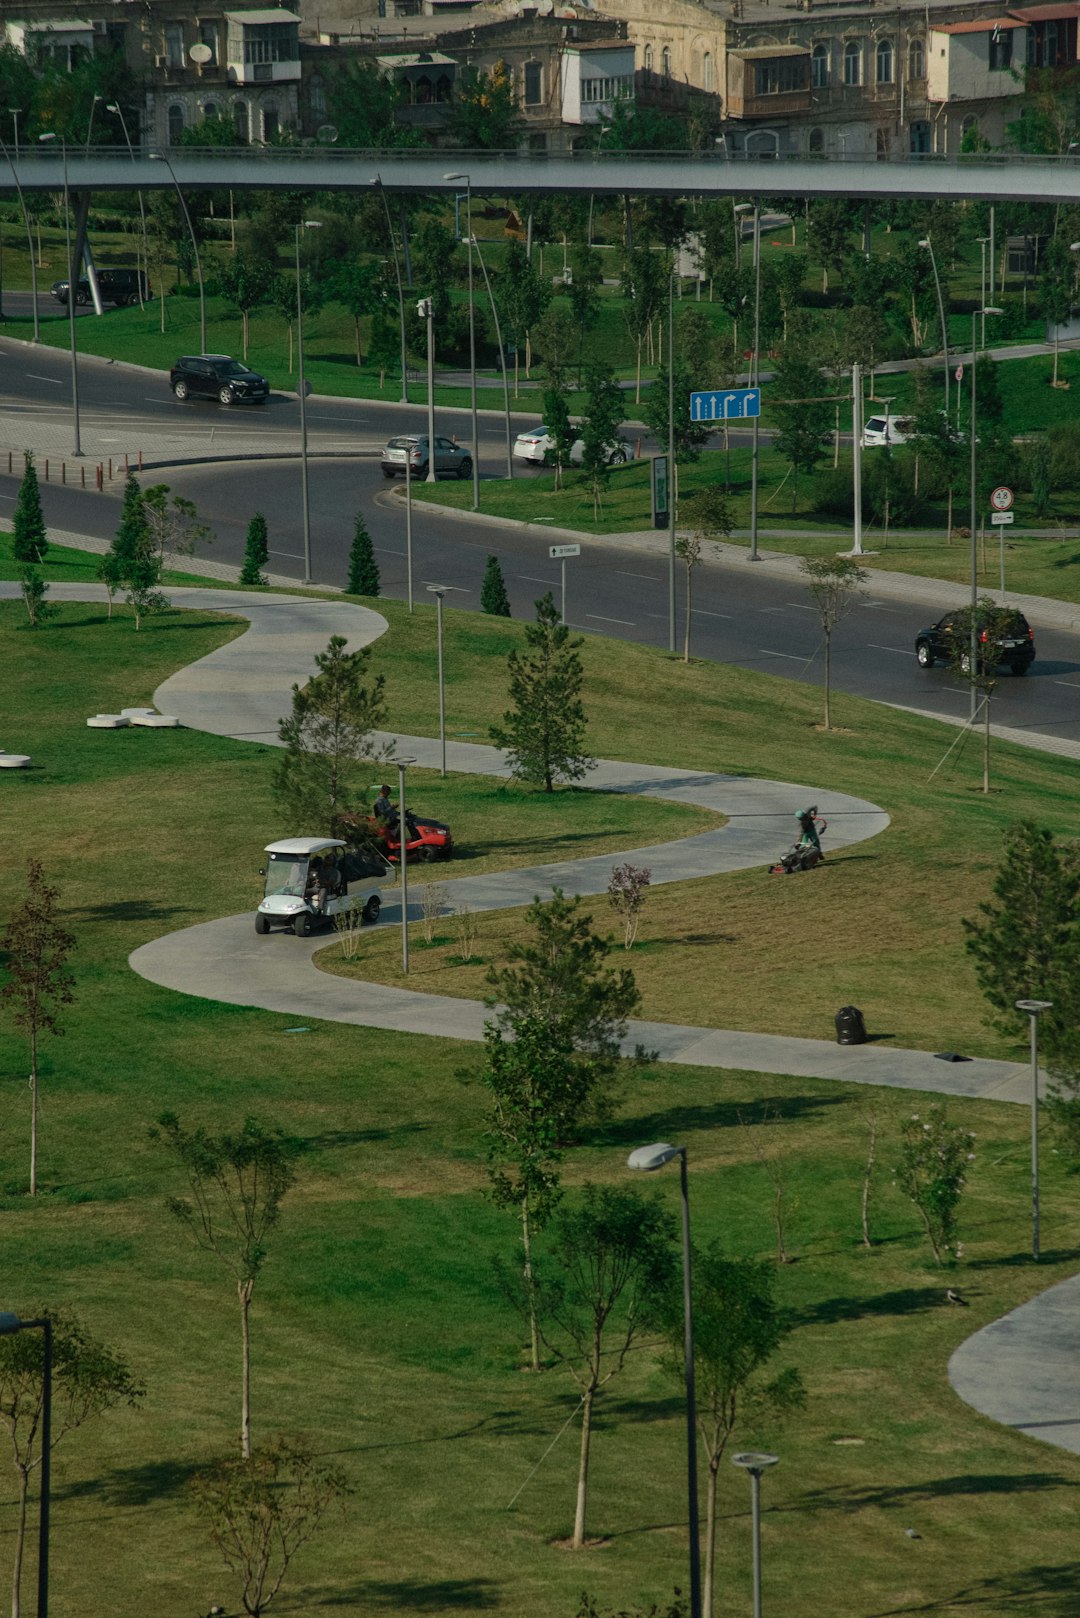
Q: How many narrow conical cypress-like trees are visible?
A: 5